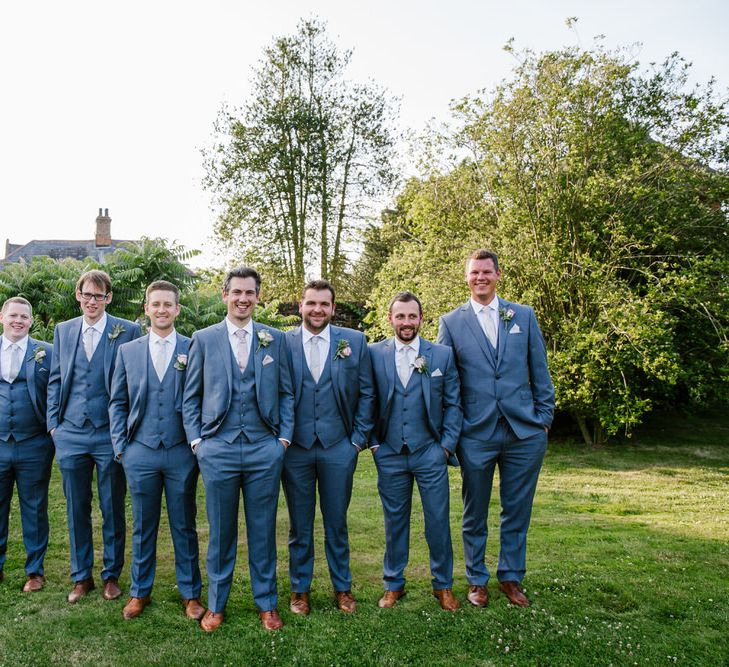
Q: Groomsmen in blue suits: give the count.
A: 7